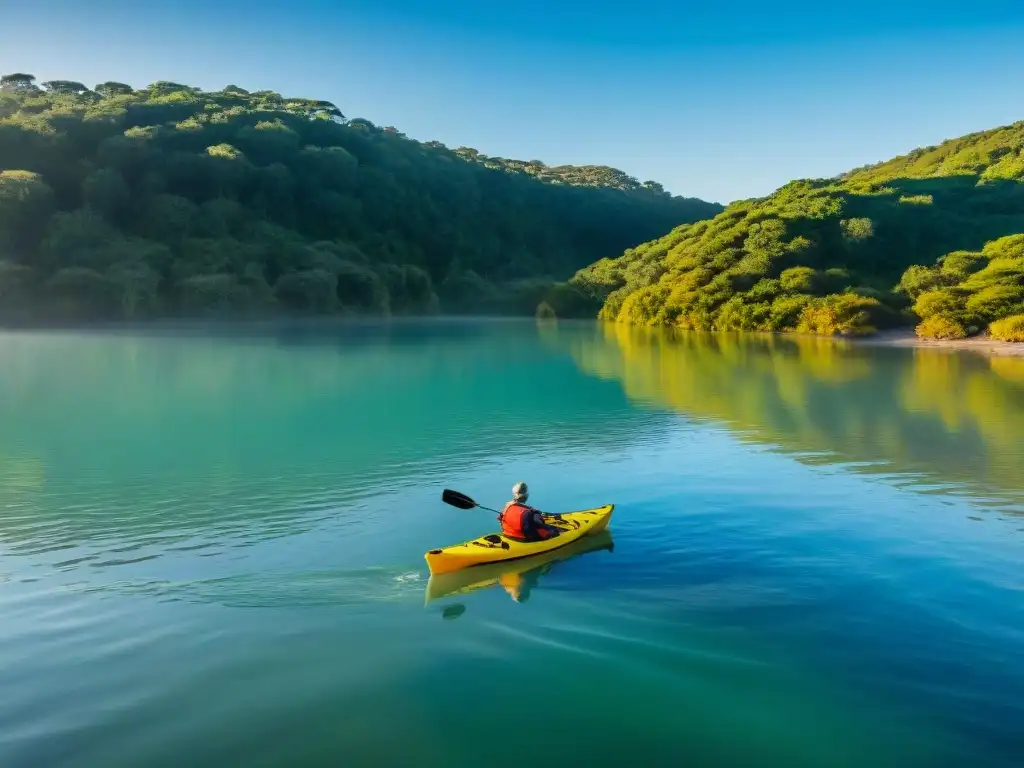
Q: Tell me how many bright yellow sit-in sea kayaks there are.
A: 1